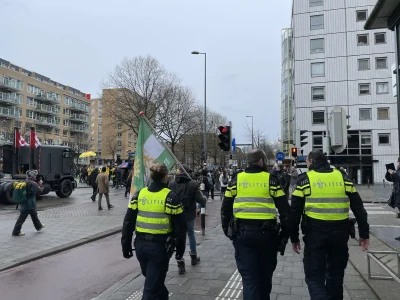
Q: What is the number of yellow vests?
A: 3